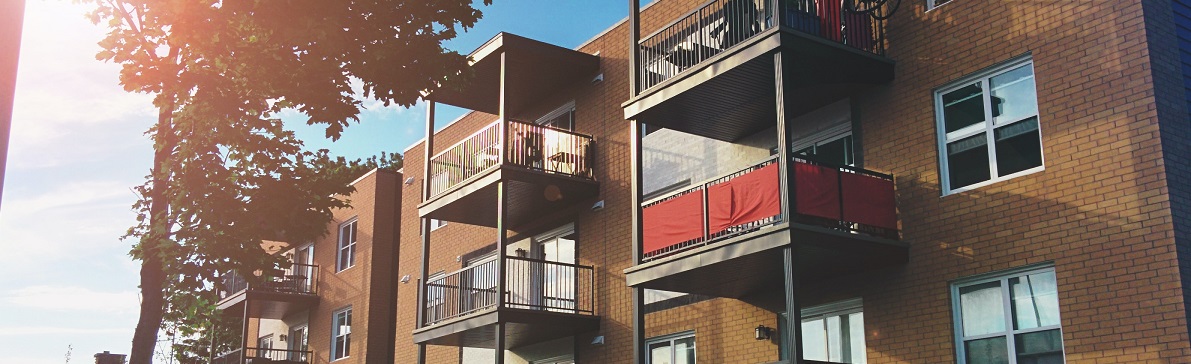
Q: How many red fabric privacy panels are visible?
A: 4